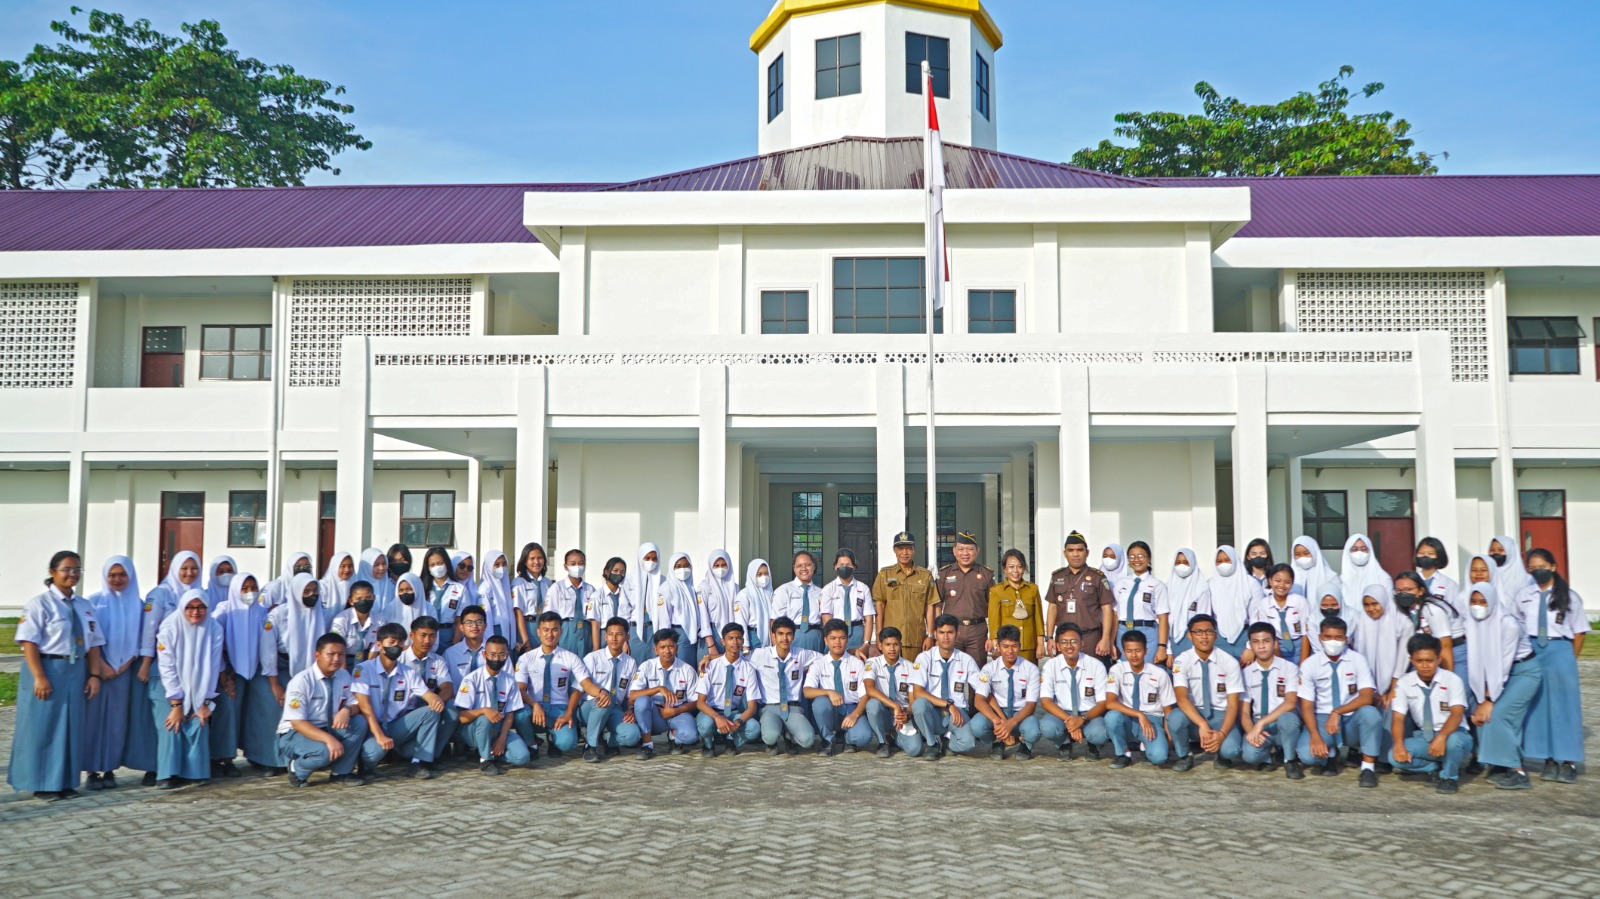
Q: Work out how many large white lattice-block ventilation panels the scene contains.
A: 3